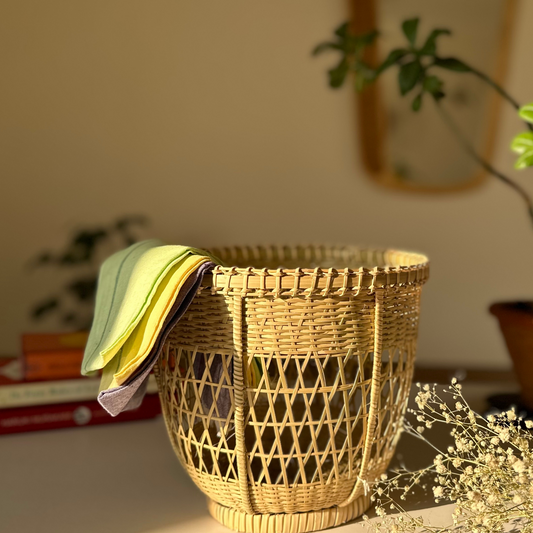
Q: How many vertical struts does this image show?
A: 2